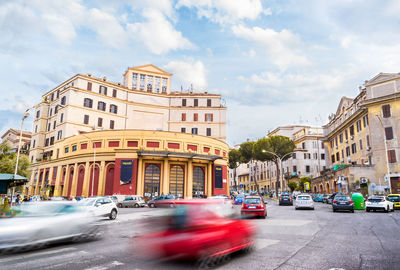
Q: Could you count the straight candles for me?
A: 0